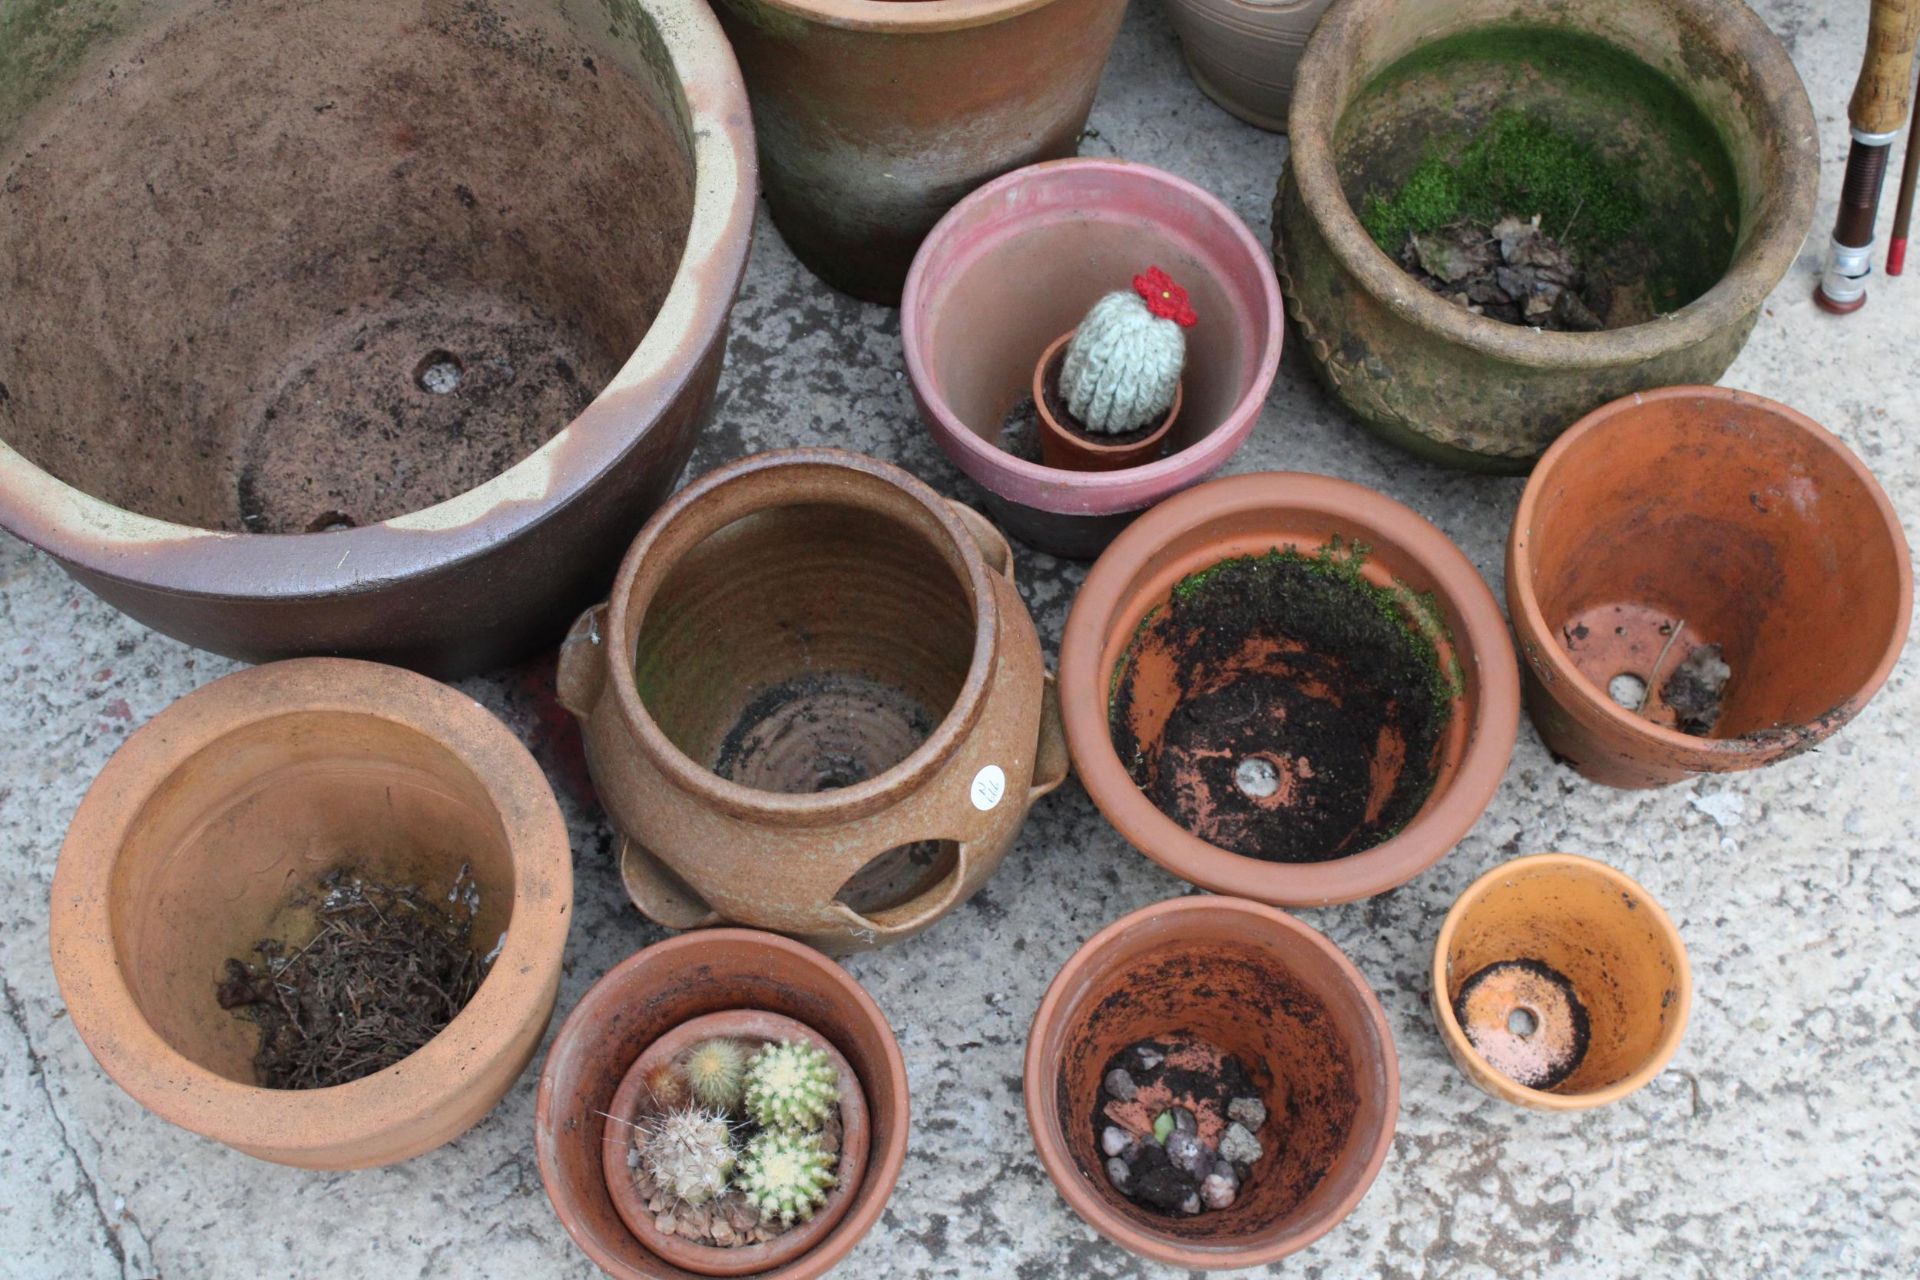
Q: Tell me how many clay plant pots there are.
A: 14